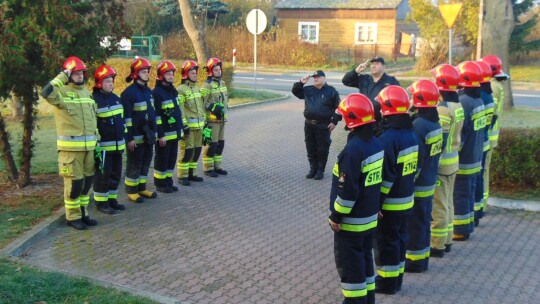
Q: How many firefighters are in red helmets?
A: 13